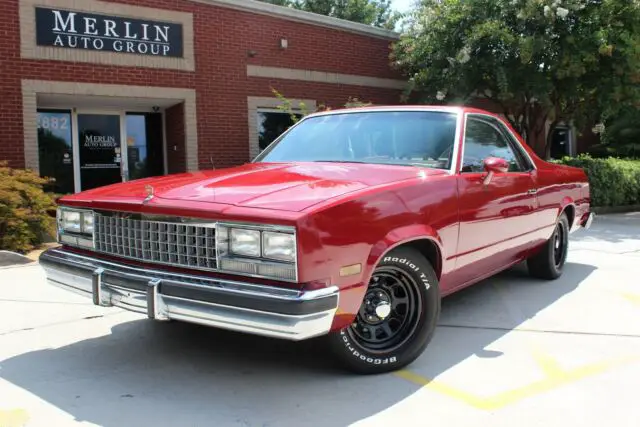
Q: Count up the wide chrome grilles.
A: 1